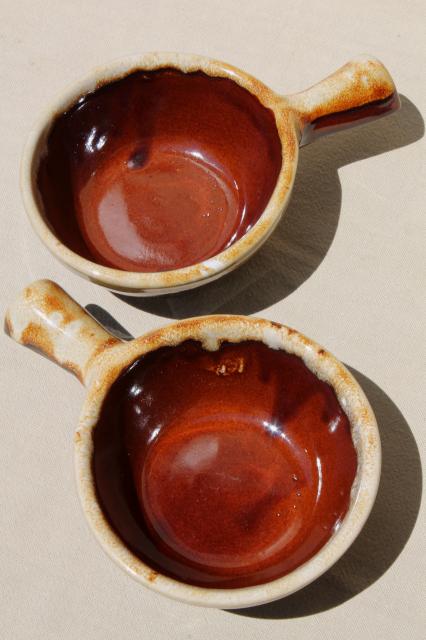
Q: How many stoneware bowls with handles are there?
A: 2